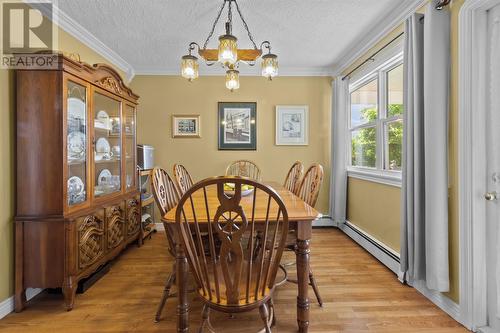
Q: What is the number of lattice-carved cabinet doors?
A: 3